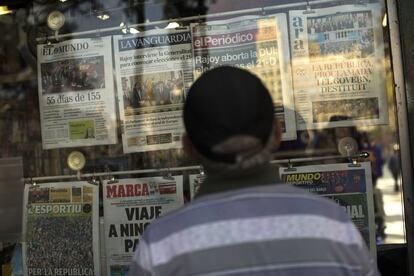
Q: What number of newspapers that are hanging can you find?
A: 8